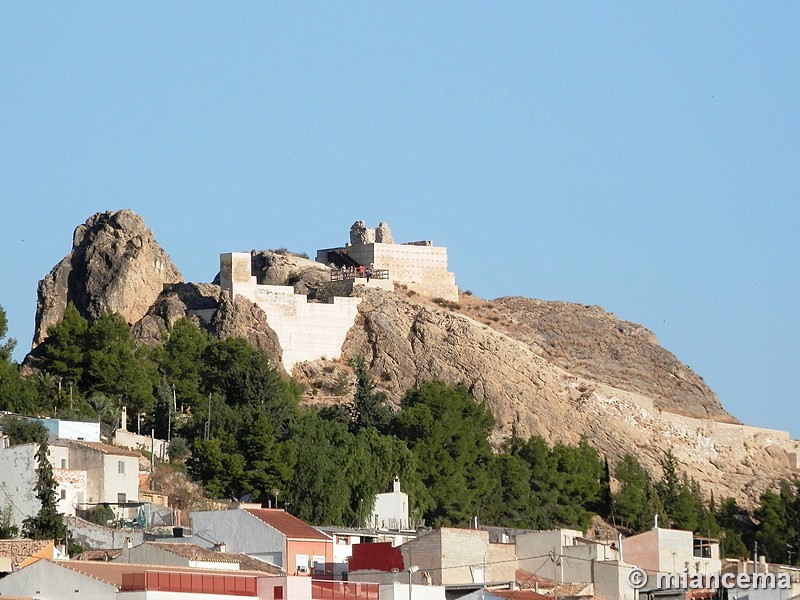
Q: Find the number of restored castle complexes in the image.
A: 1